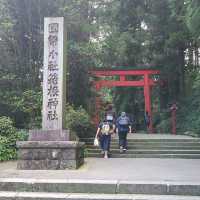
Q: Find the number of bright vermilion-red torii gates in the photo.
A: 1